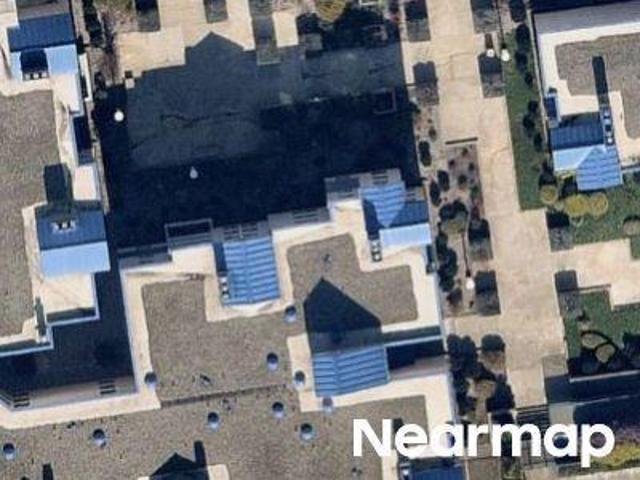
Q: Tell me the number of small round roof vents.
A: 10